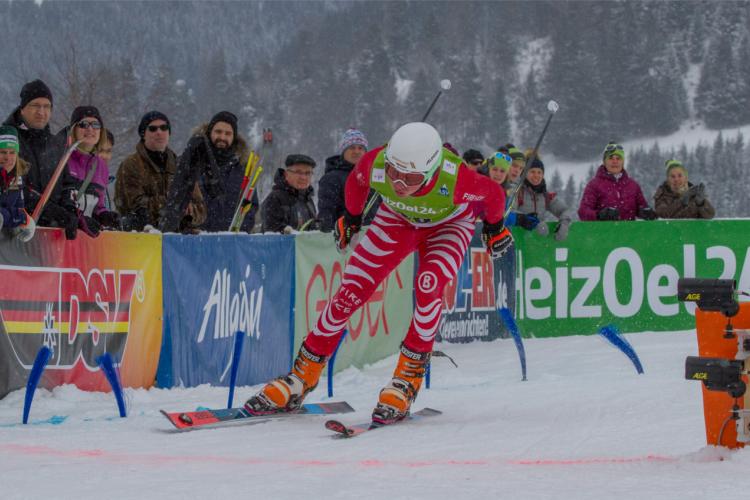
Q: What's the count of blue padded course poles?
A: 7